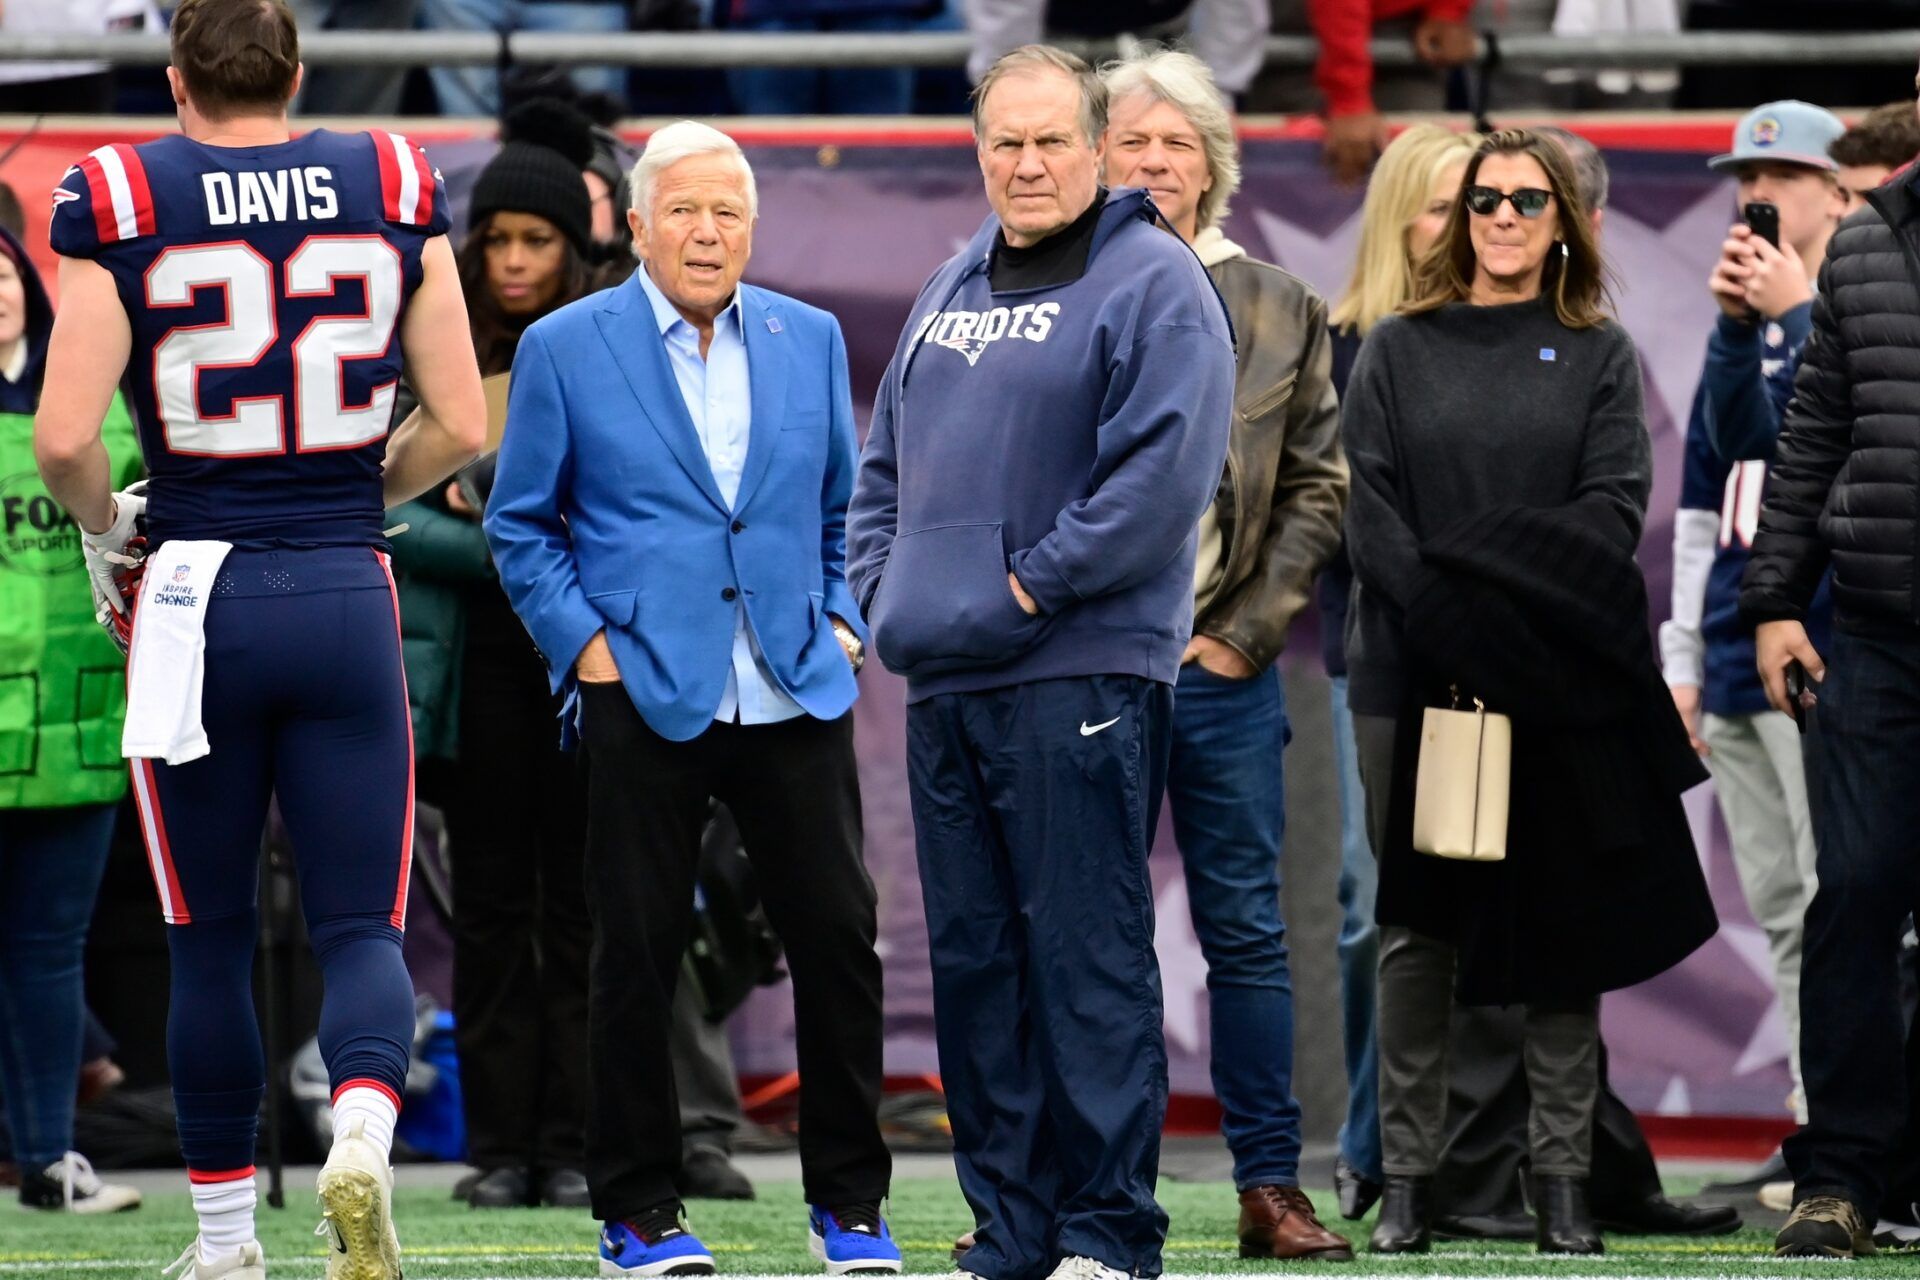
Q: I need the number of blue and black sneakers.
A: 2